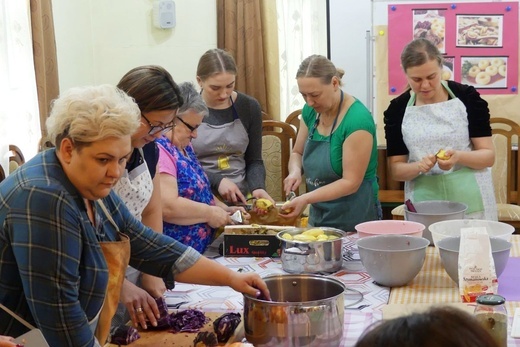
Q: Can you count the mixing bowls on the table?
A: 5